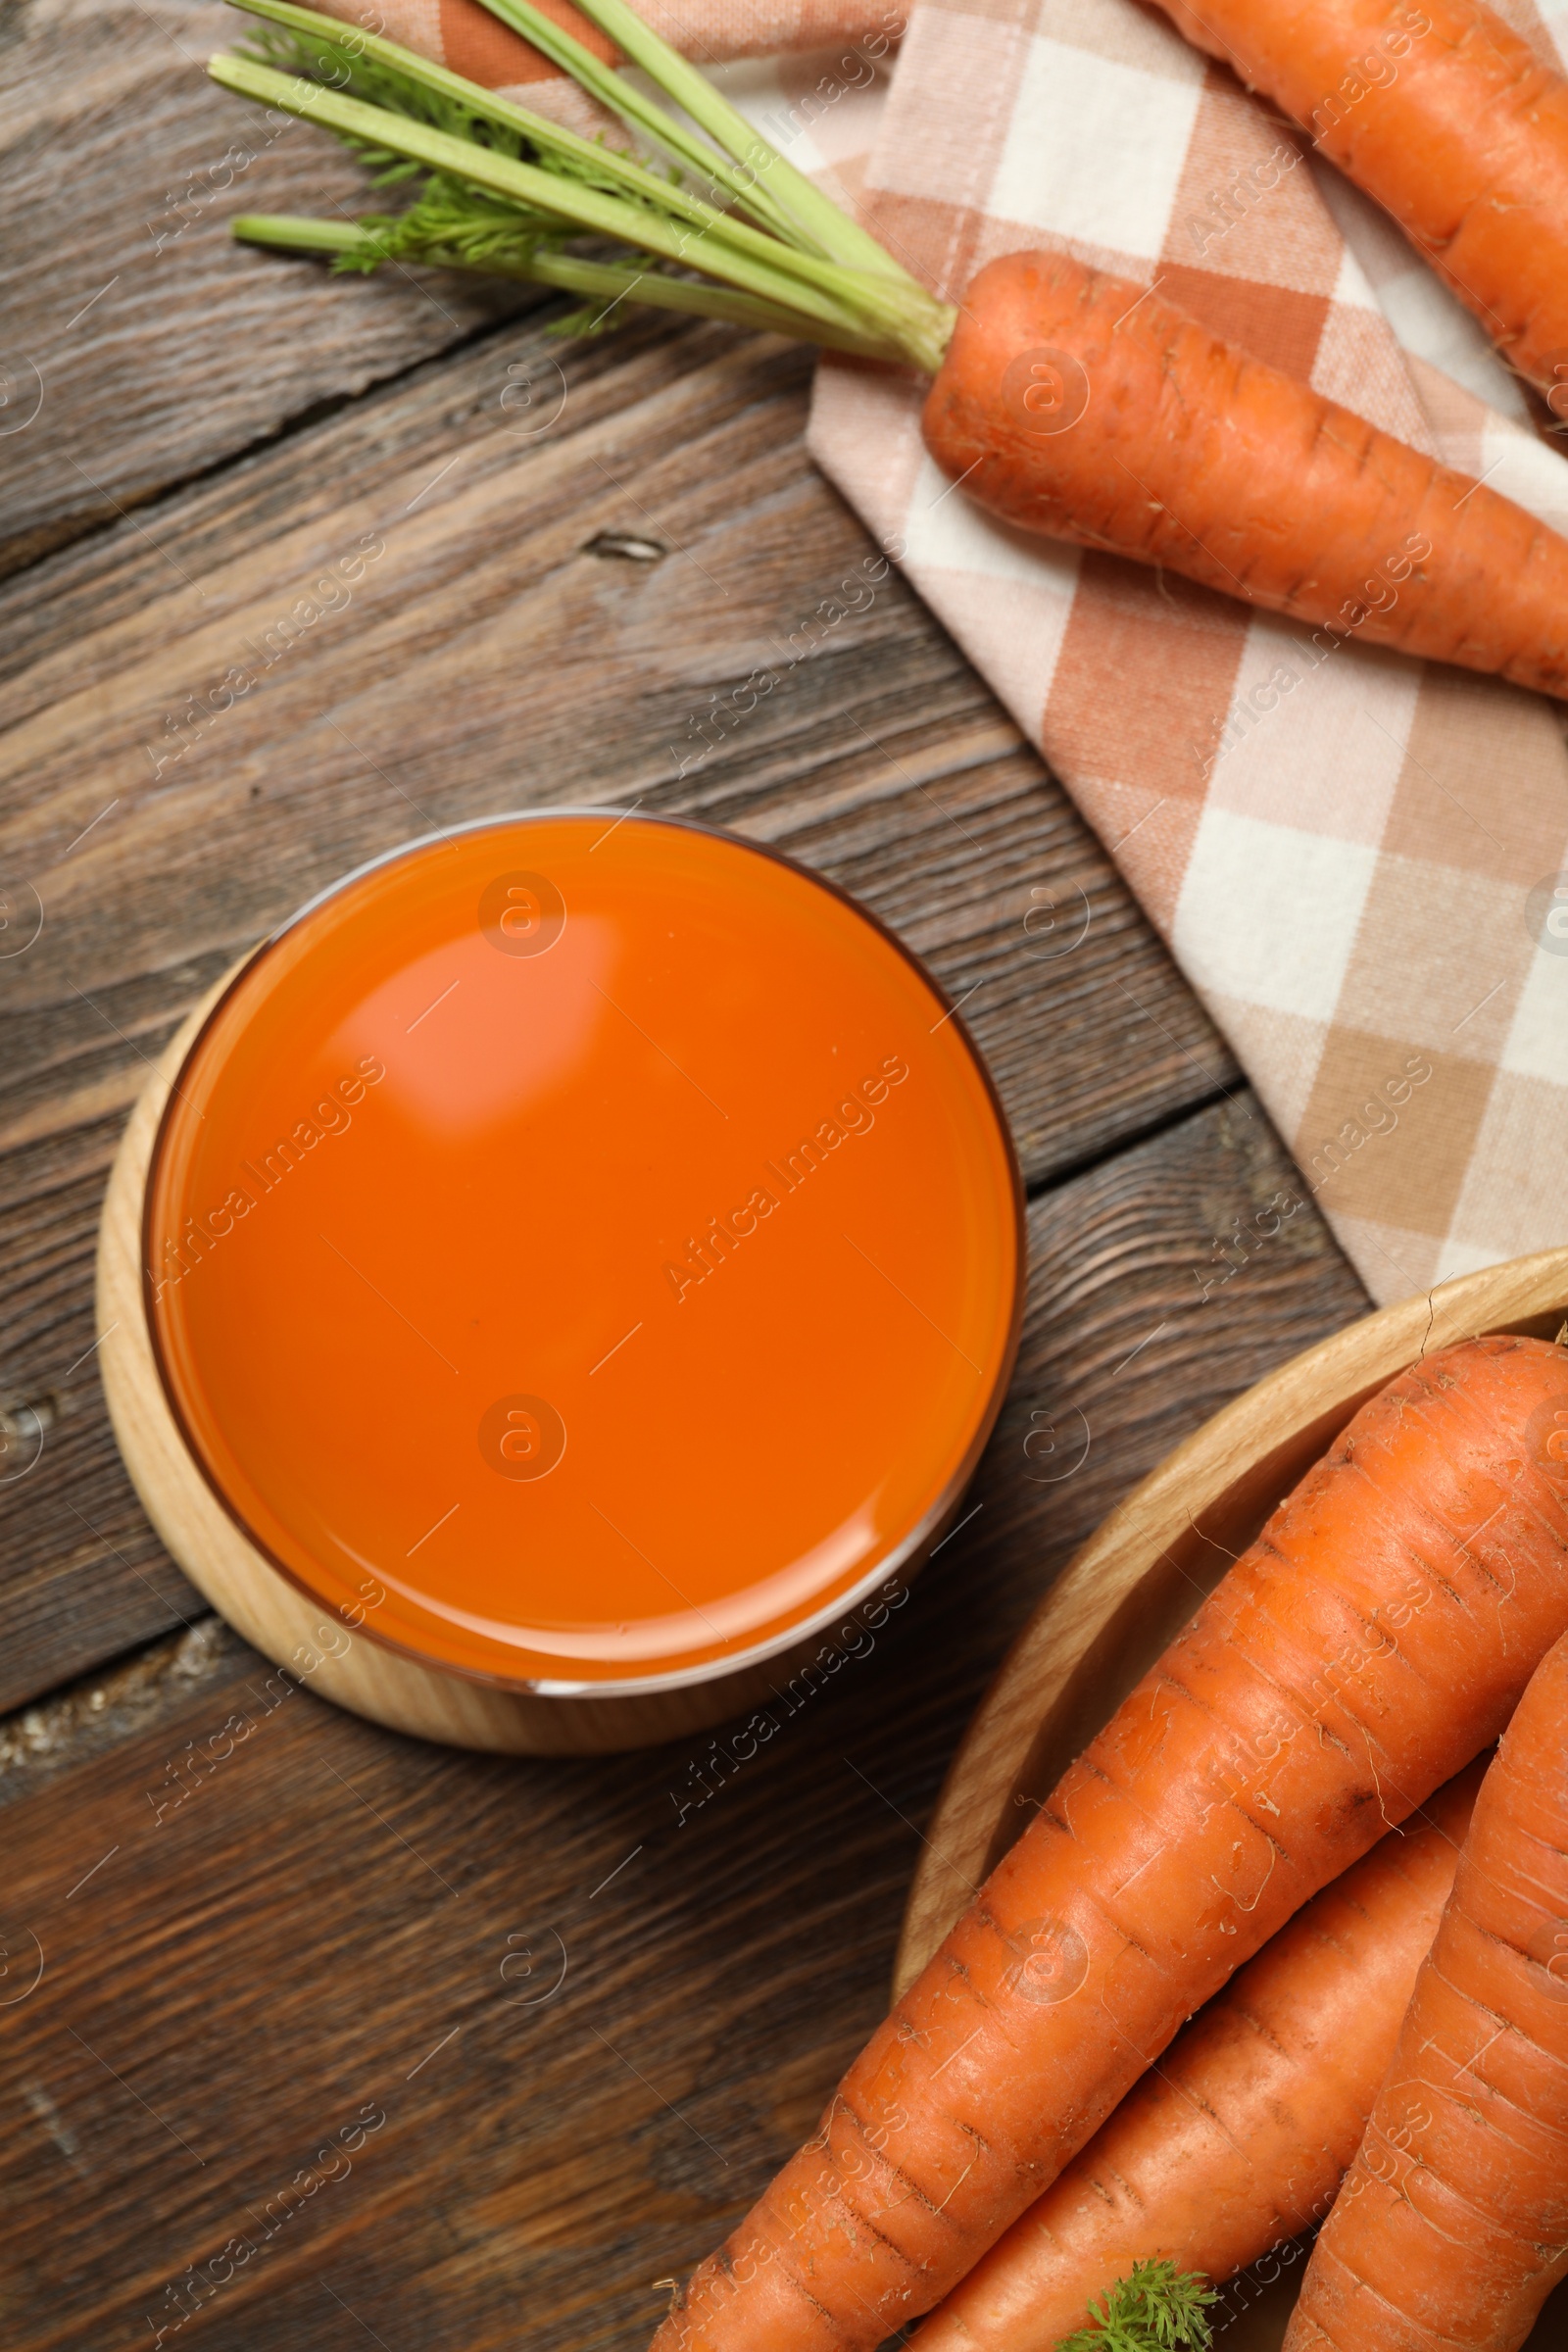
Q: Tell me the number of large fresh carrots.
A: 5